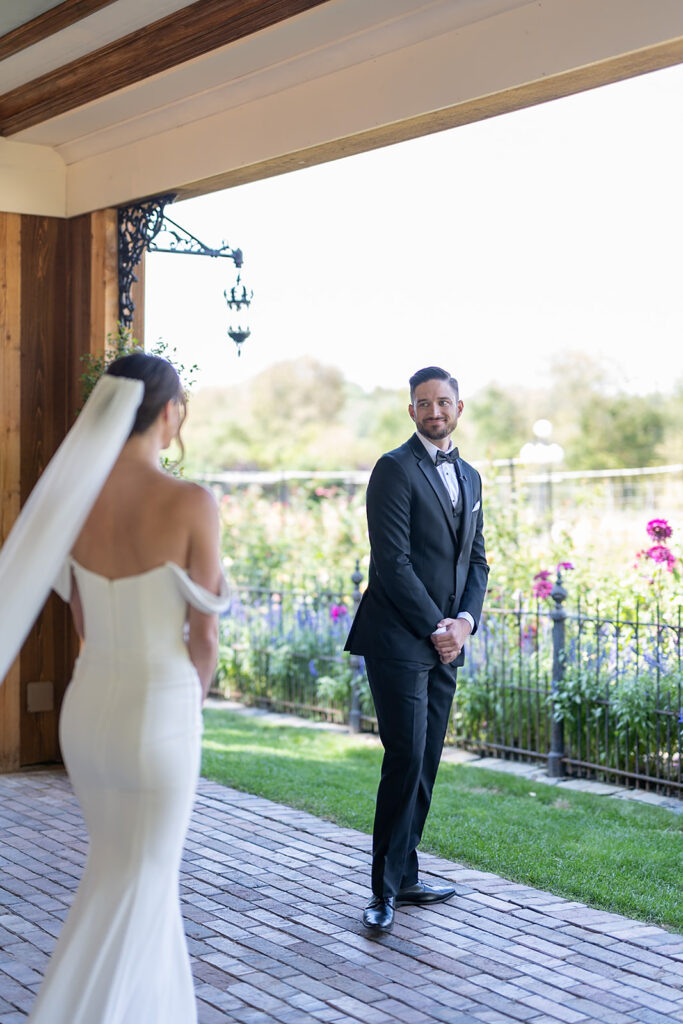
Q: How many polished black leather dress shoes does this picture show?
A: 2